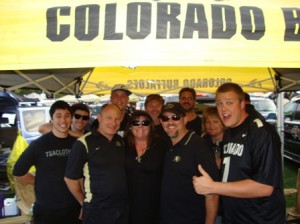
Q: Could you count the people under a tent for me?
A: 10